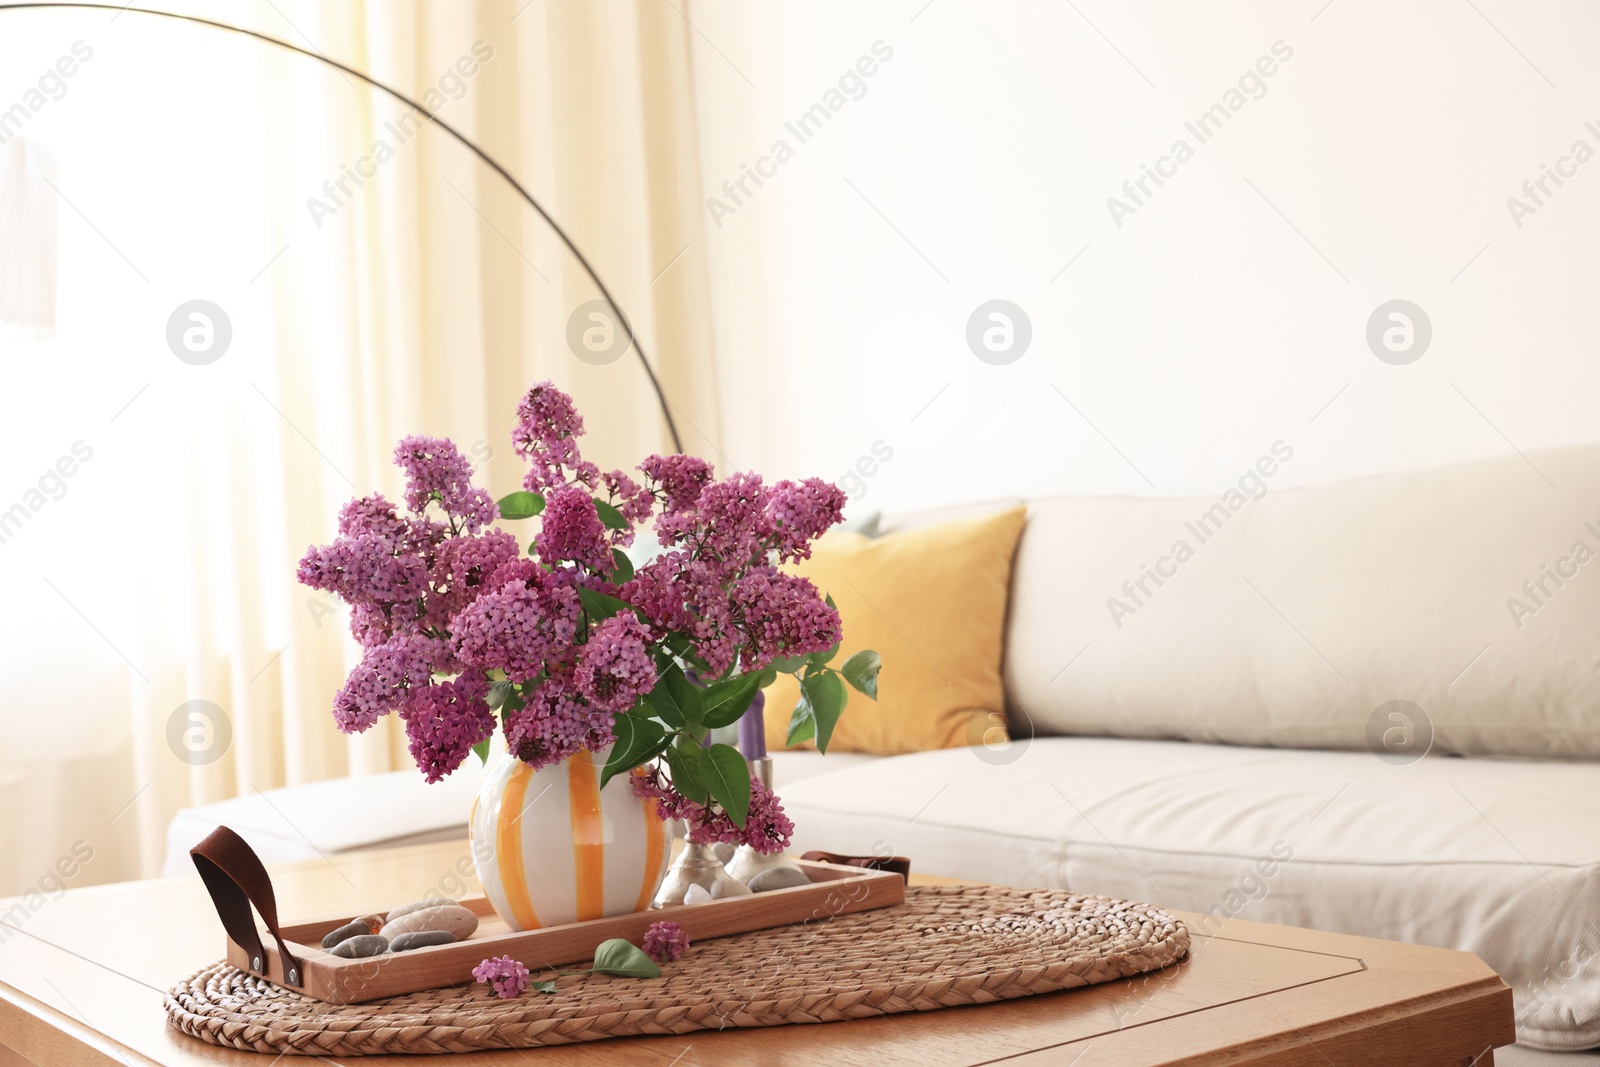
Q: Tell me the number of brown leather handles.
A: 2